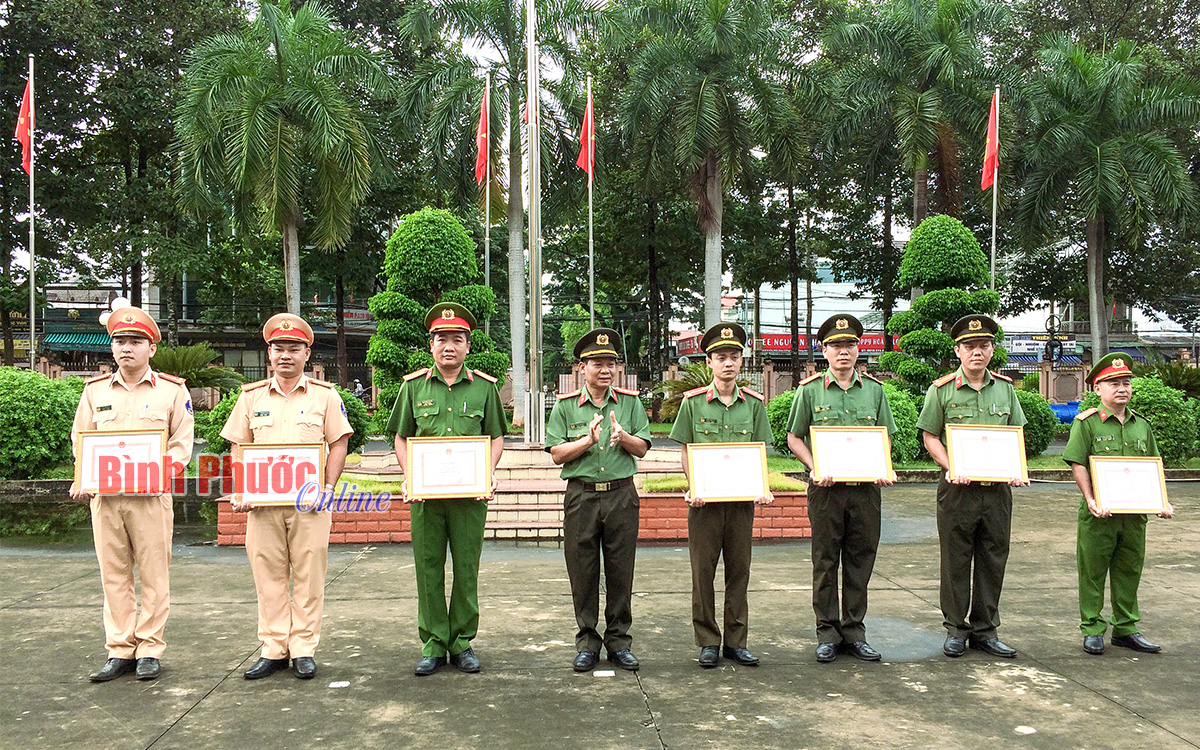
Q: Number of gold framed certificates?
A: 7